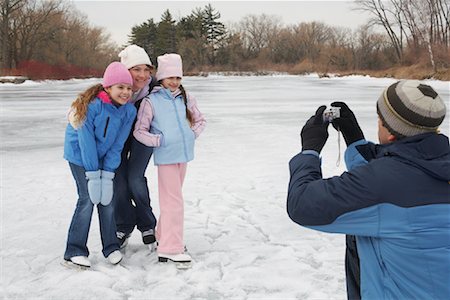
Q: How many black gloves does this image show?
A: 2